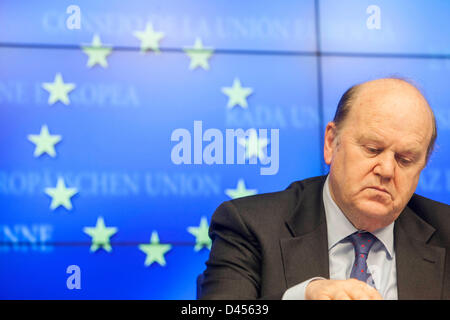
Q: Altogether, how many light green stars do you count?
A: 12